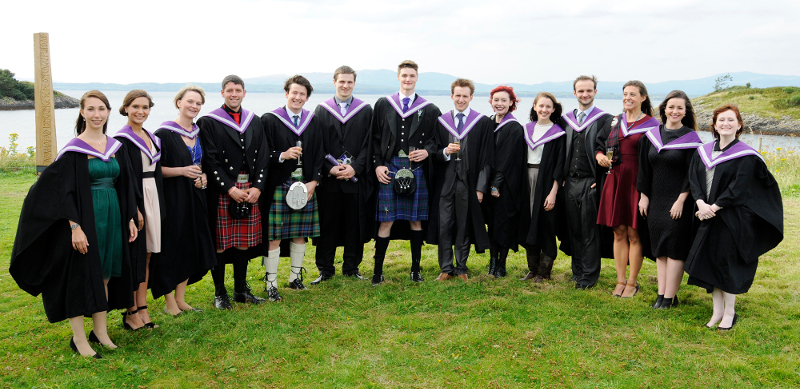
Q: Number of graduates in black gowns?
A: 14